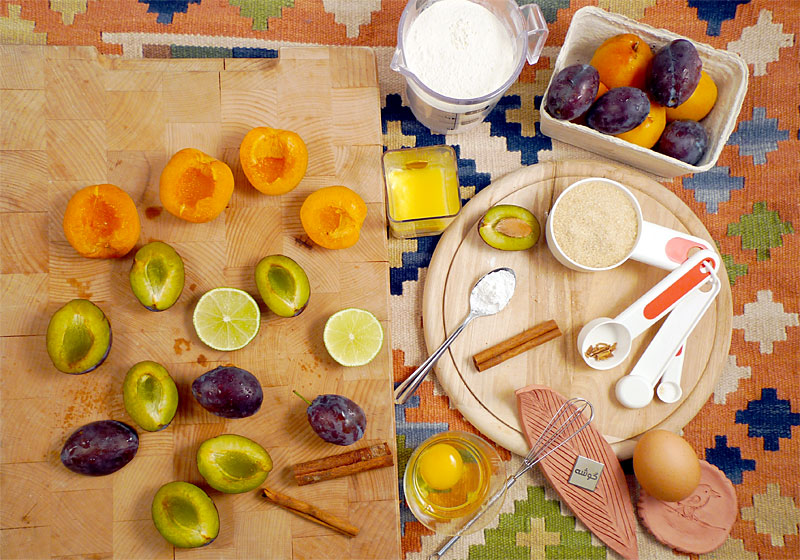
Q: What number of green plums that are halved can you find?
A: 7